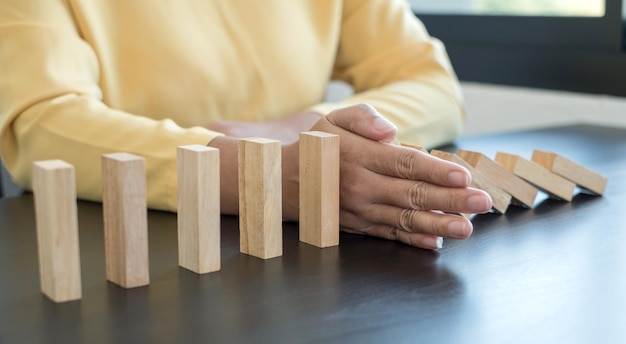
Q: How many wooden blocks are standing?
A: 5